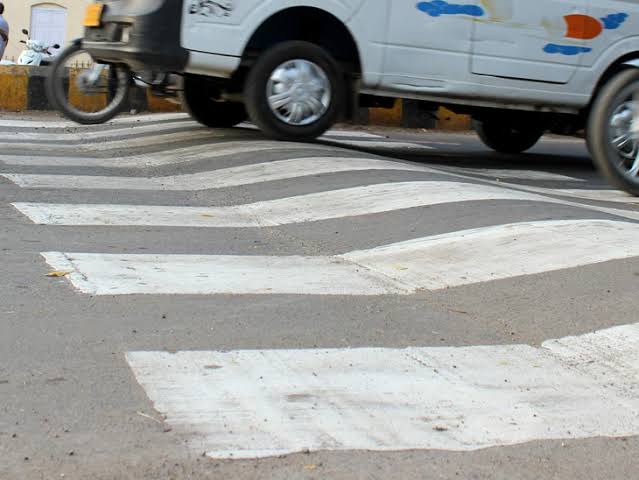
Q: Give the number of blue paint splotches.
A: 3